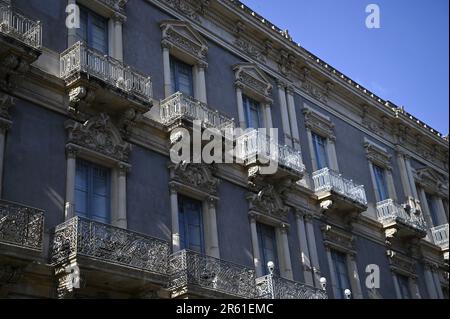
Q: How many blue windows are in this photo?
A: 11